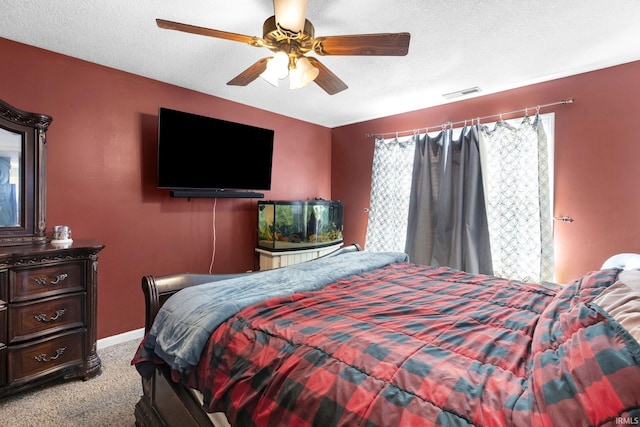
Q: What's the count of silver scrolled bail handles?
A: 3